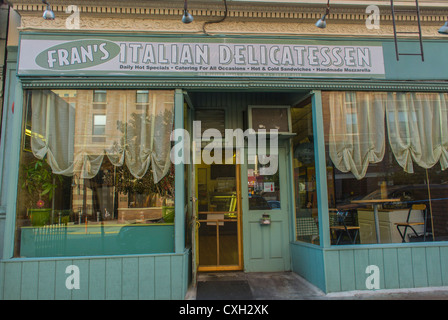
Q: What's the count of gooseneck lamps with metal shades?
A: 4